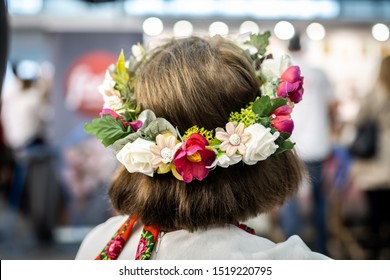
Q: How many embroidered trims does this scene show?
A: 2